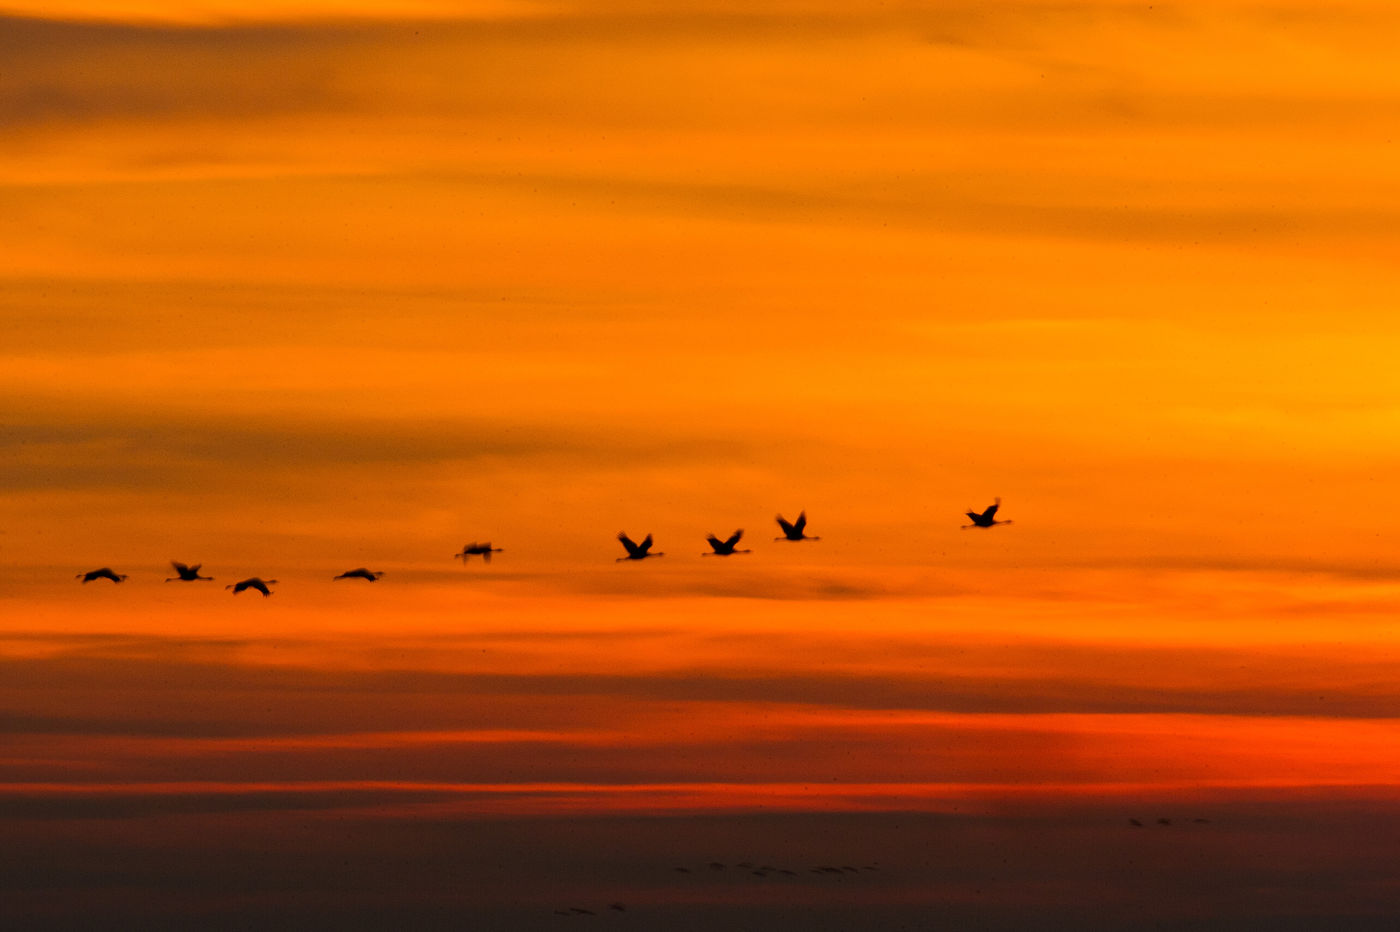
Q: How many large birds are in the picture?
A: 9